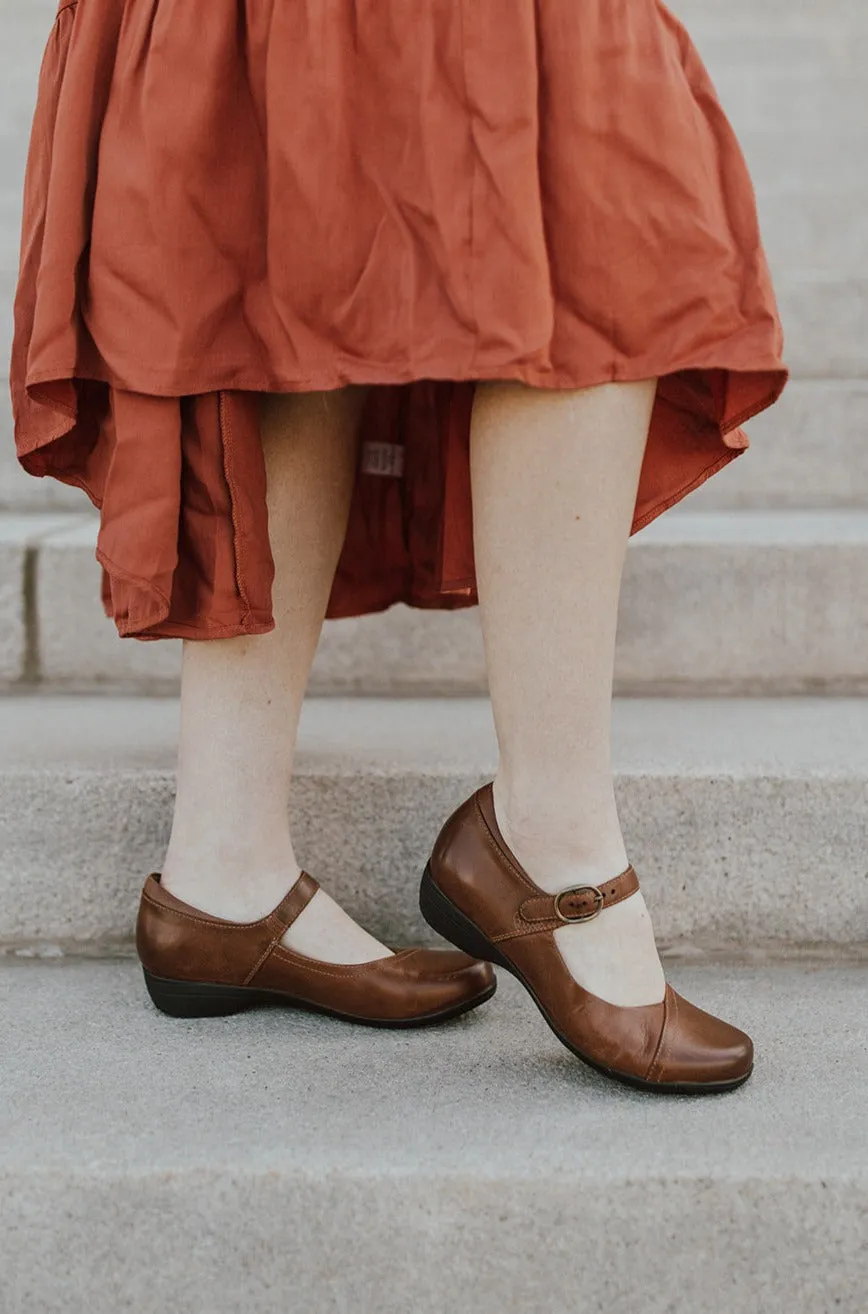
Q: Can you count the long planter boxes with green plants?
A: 0